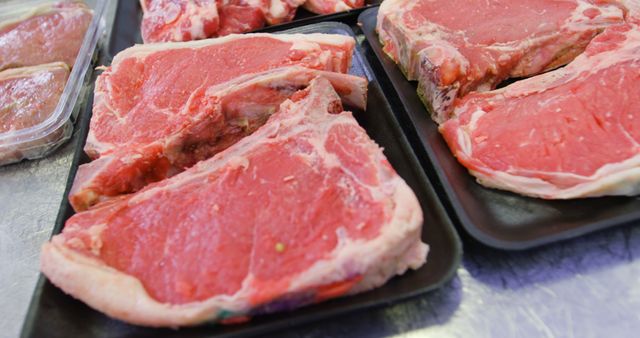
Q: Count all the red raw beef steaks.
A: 4